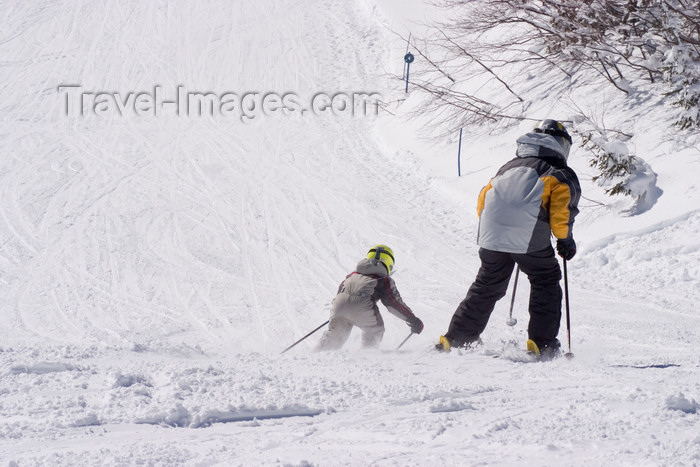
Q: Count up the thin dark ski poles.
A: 4